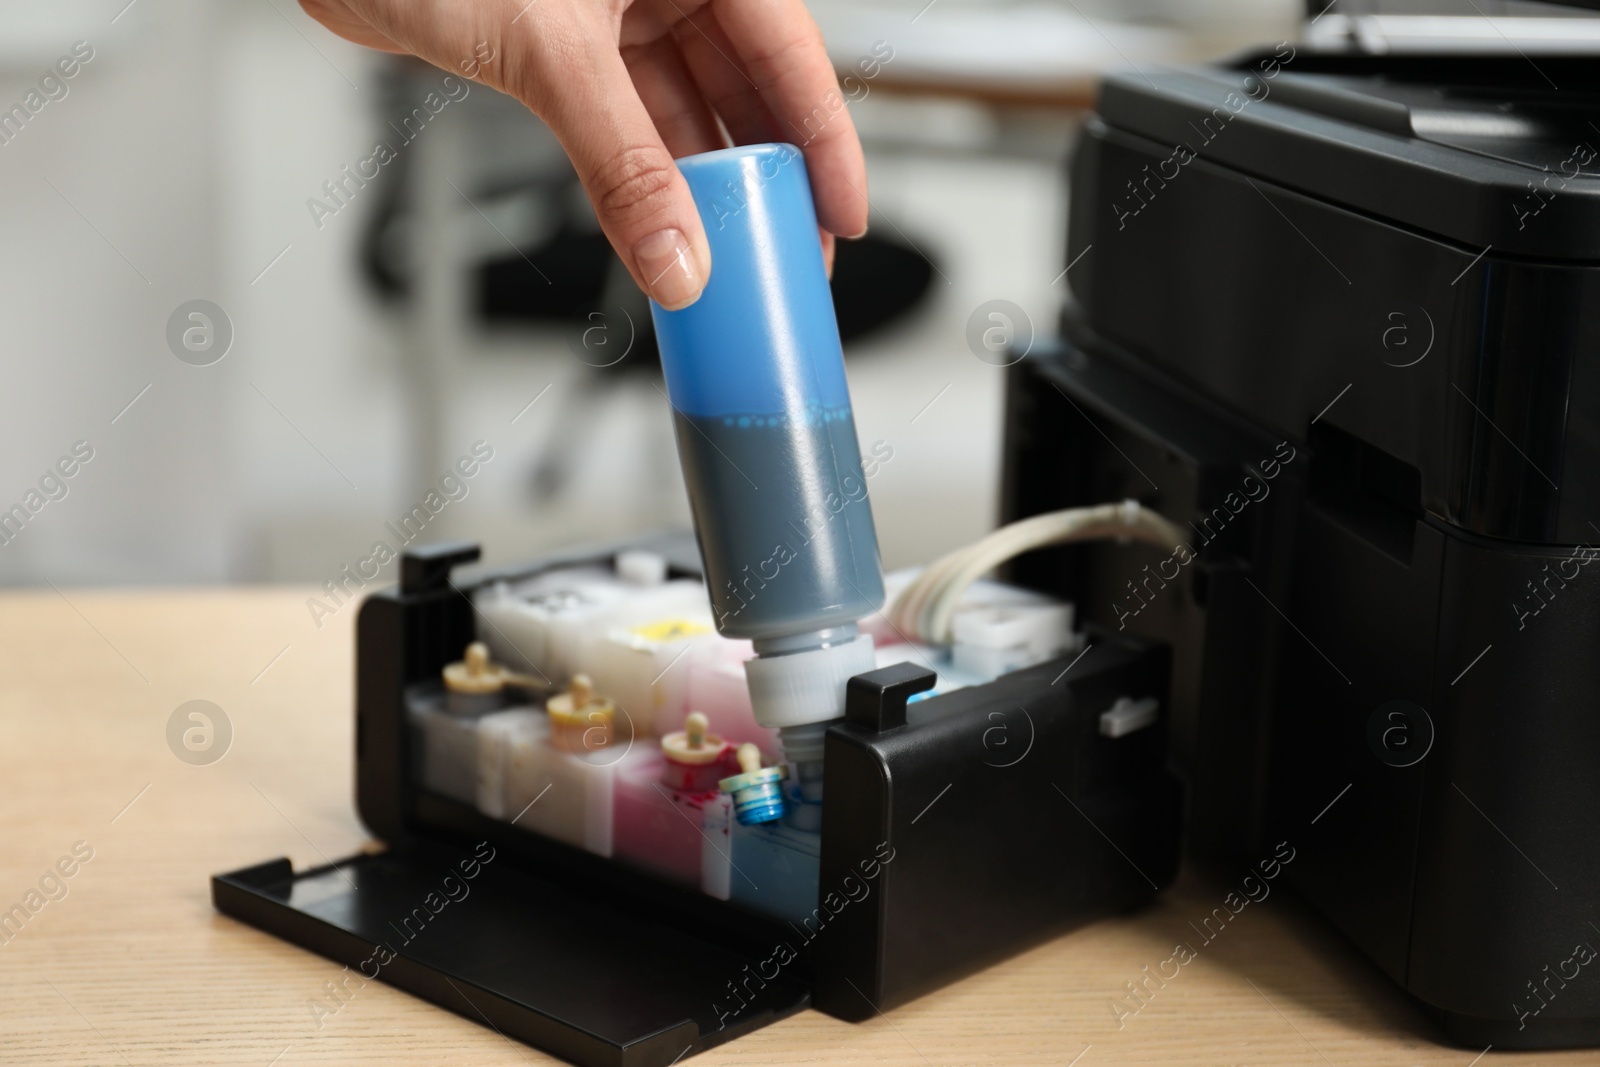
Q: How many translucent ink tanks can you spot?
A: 4